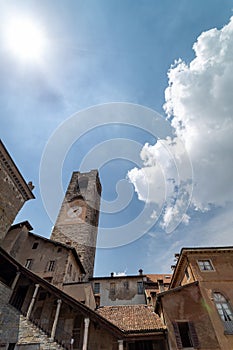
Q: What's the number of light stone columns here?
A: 5